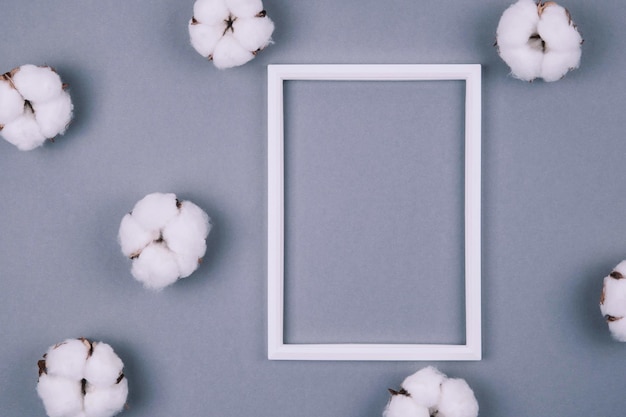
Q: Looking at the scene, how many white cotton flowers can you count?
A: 7